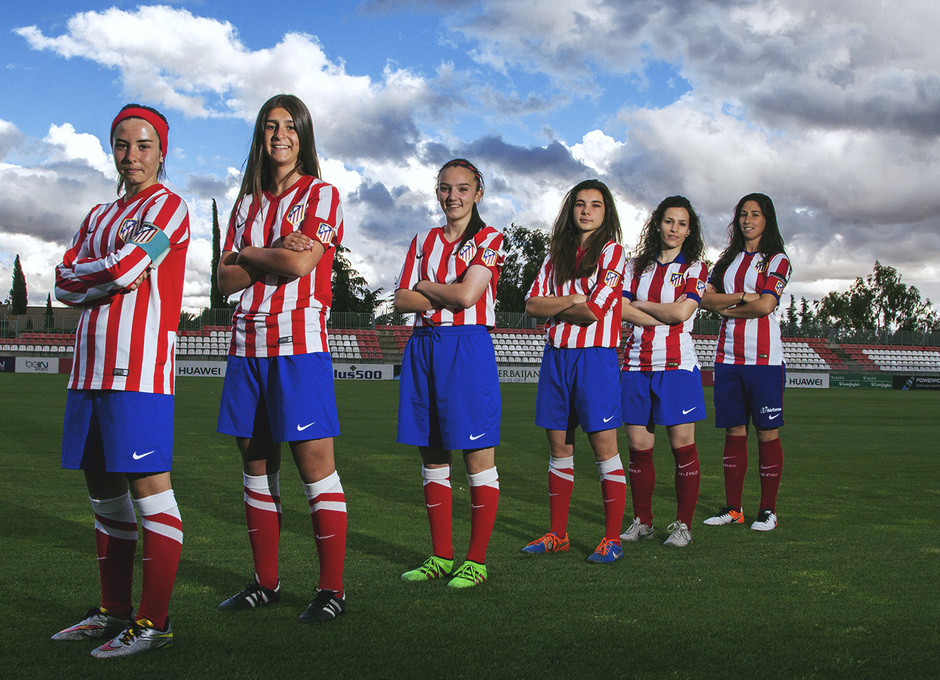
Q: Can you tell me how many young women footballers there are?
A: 6